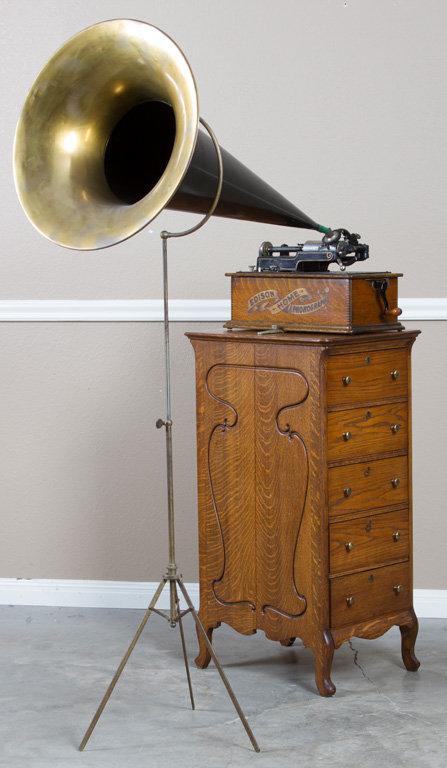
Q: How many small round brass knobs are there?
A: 10